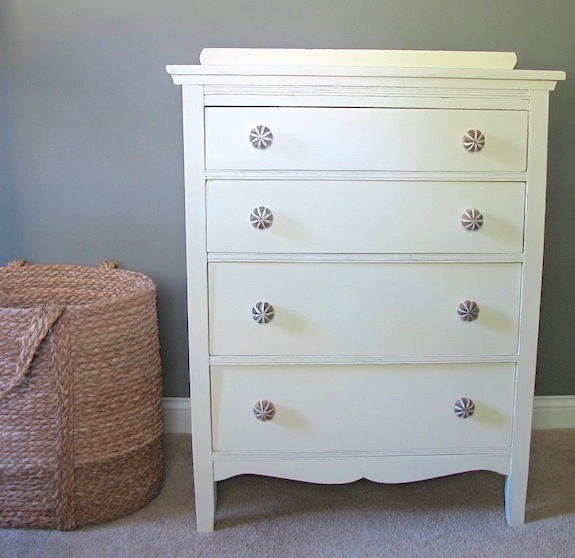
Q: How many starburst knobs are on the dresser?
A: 8